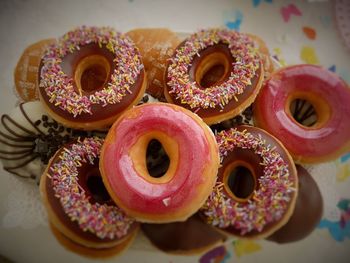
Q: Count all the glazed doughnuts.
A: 2